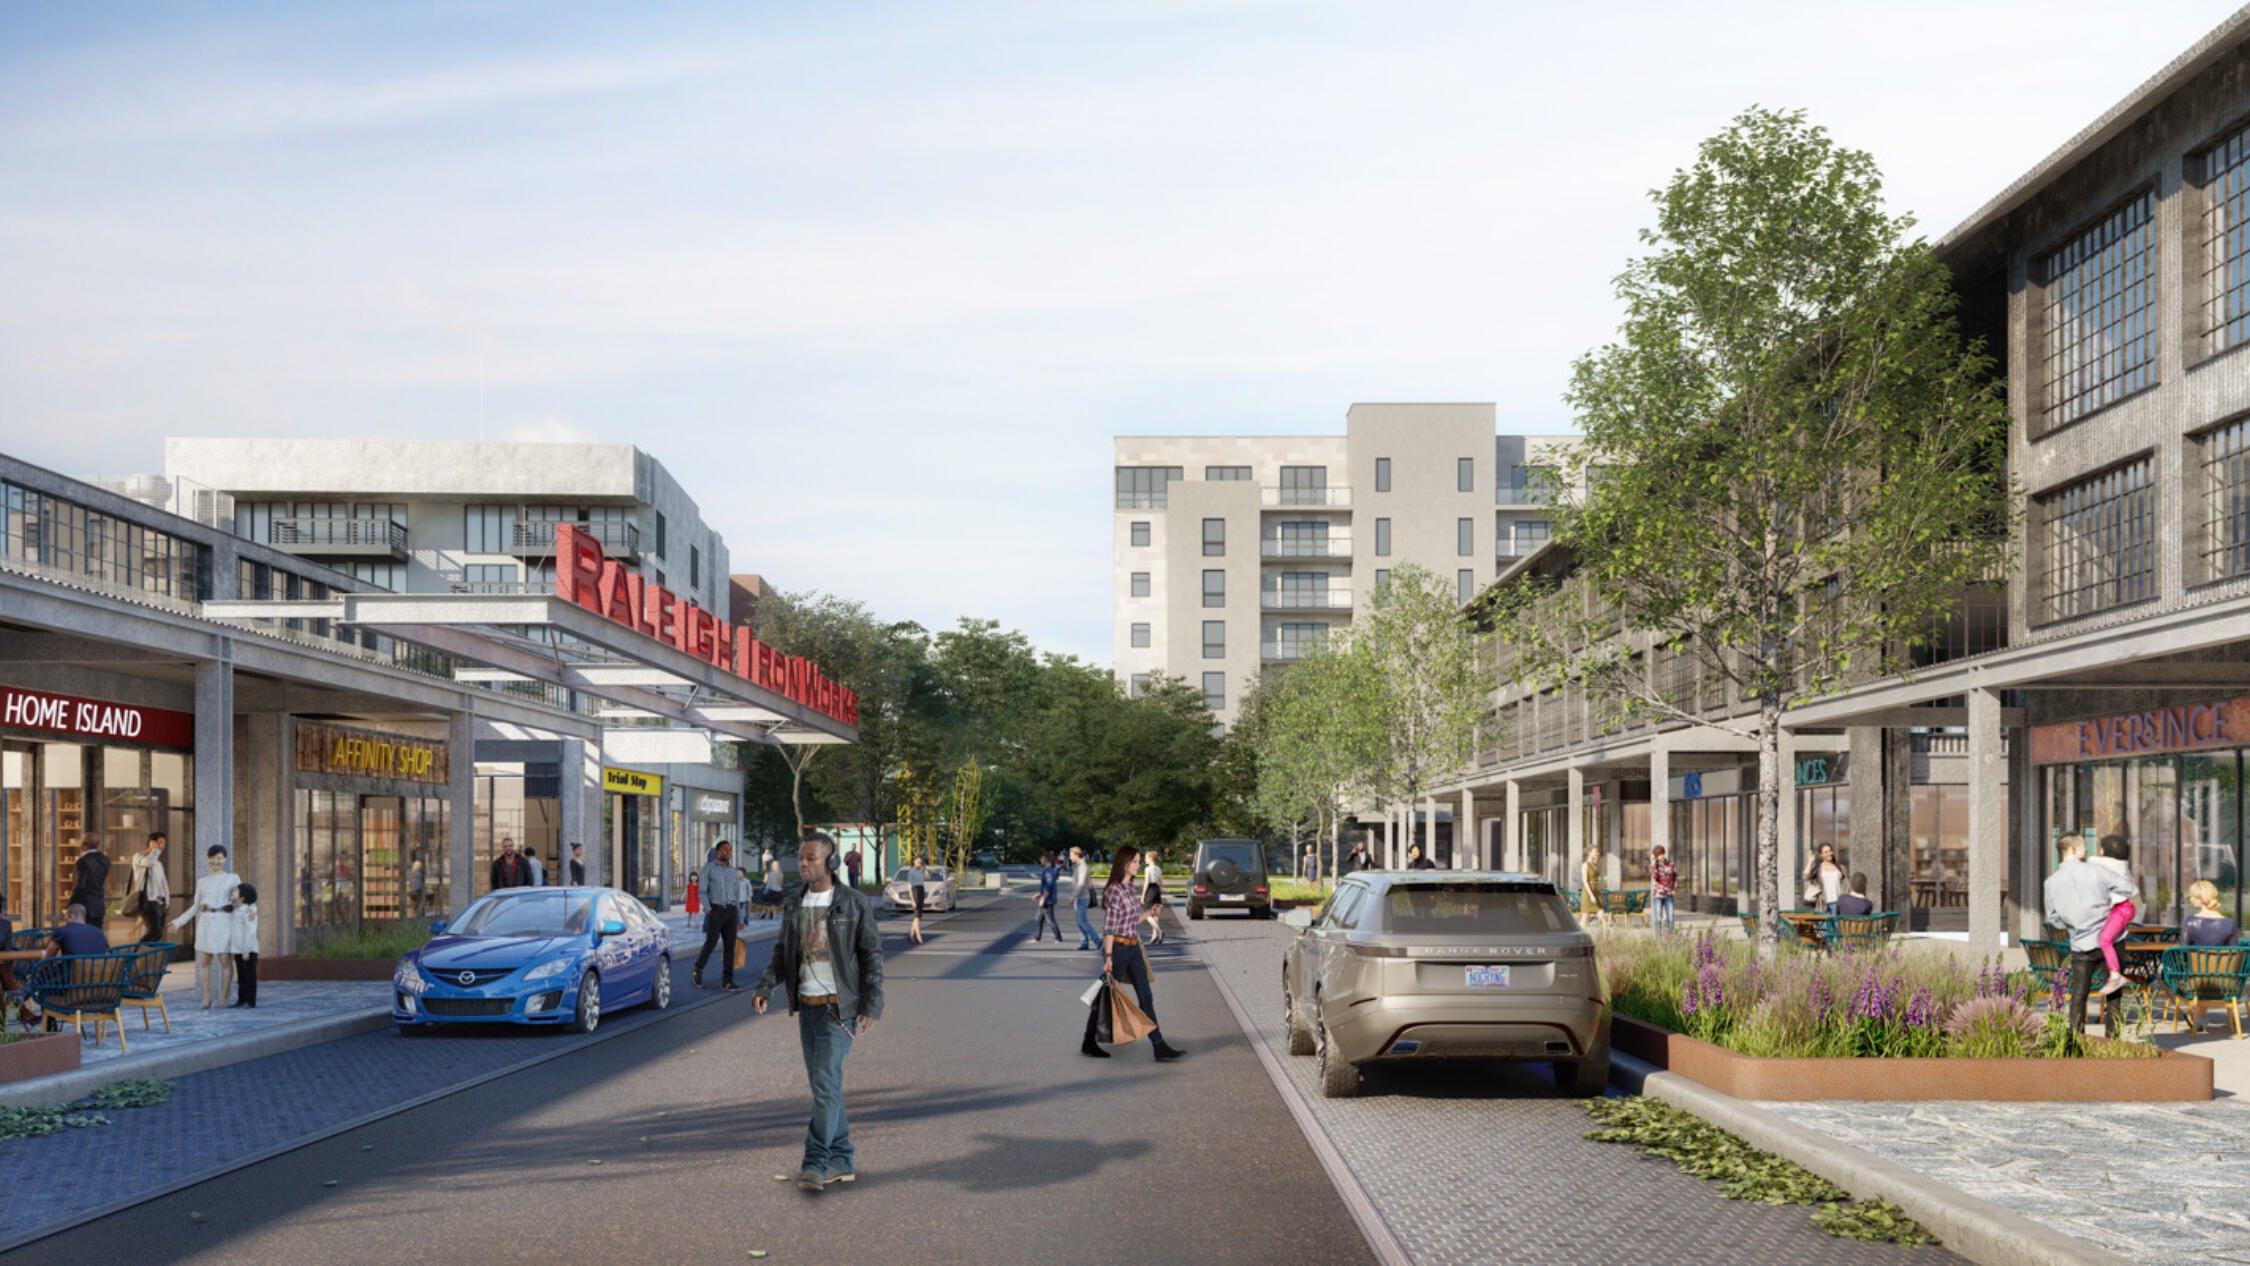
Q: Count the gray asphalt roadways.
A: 1